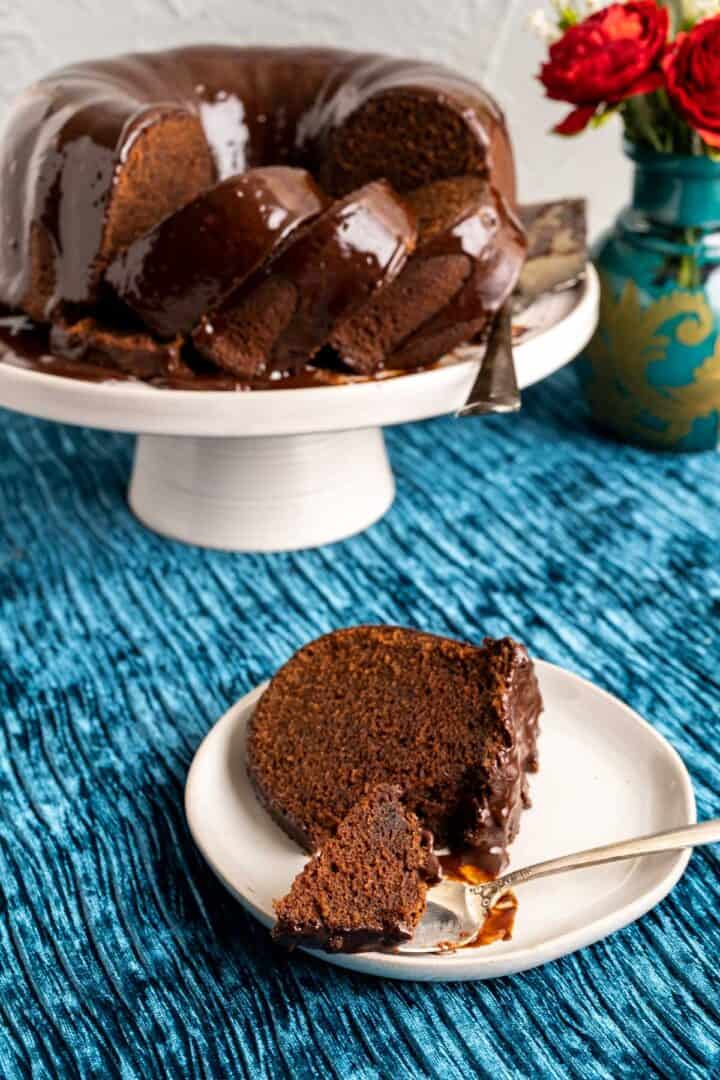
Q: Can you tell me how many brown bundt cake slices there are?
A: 4